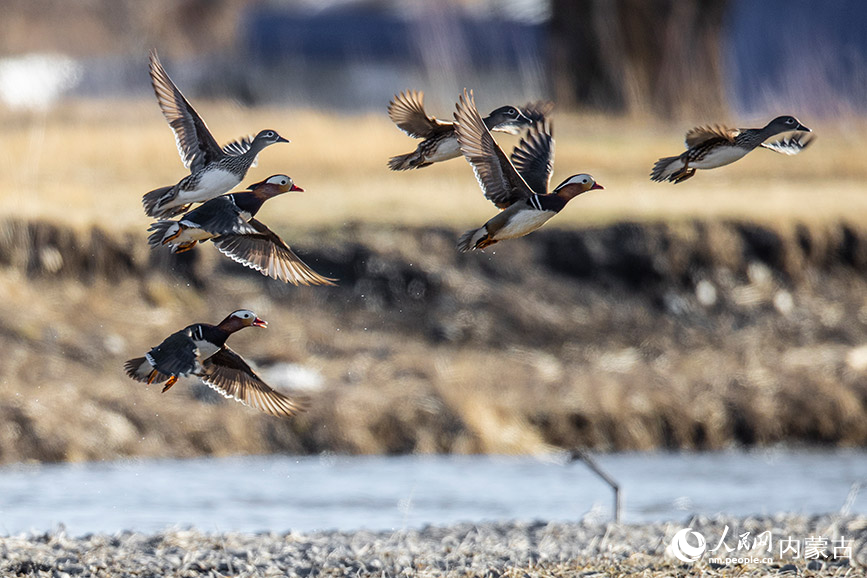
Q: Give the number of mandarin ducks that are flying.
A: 6